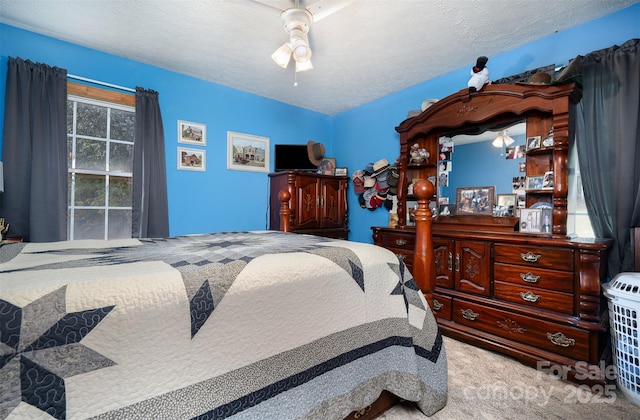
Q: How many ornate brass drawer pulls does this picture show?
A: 8